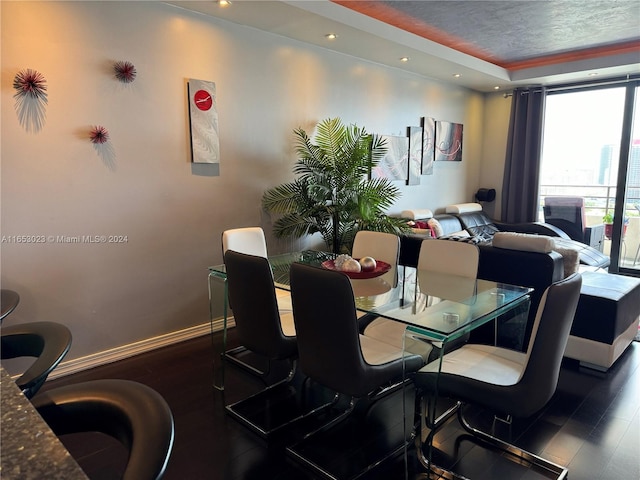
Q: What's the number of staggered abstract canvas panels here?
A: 4